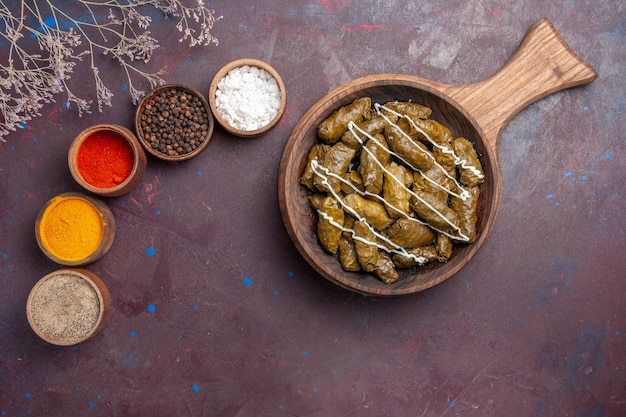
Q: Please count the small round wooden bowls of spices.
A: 5